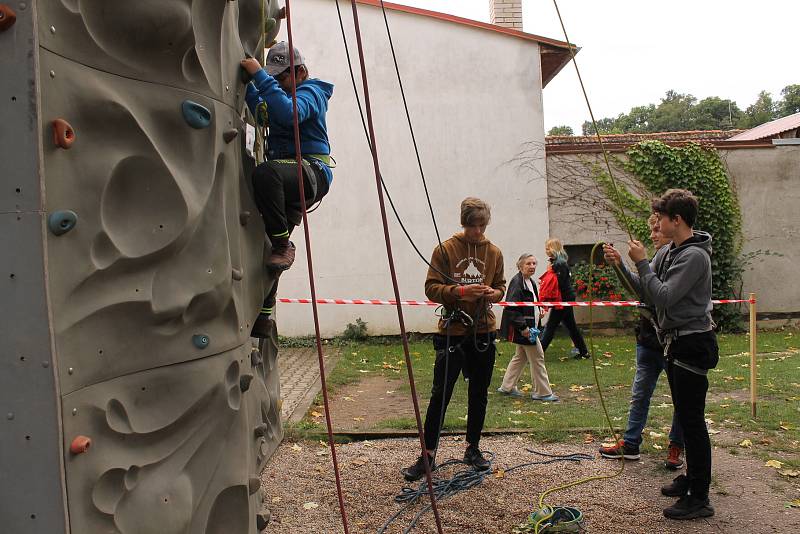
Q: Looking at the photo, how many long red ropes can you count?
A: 2